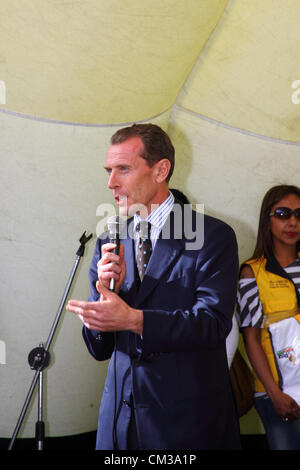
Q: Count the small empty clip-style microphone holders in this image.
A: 1